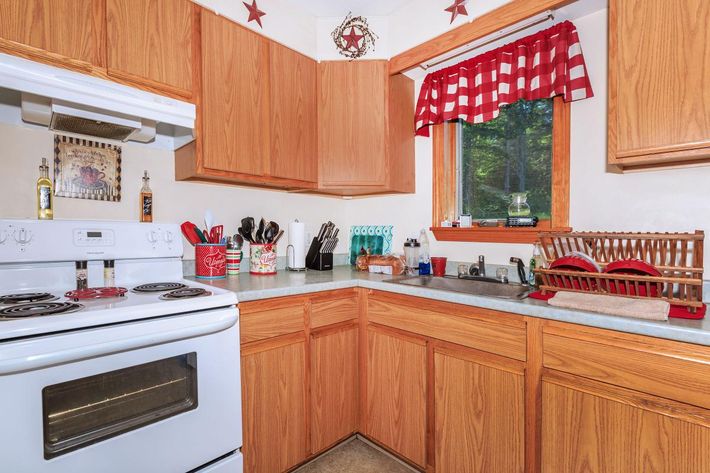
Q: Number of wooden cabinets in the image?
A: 11